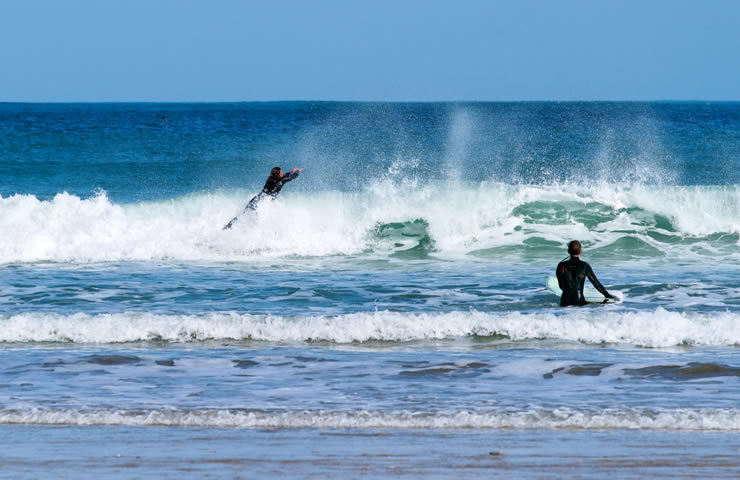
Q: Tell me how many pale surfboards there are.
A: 1